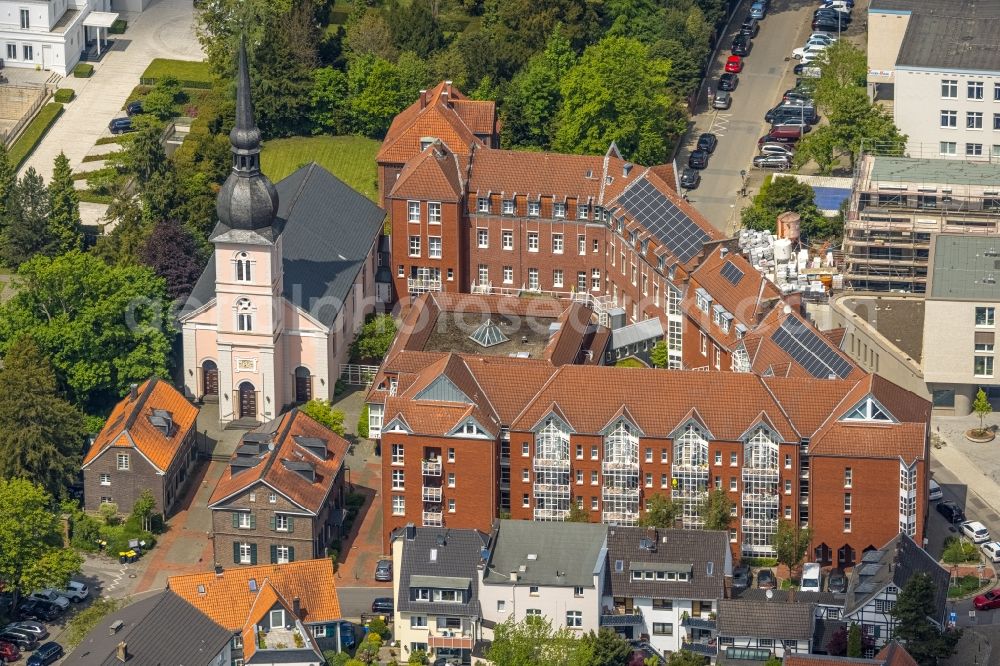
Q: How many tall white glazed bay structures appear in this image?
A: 4